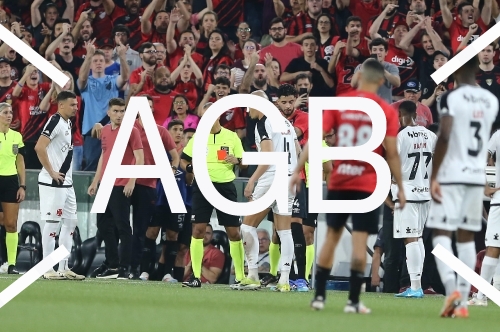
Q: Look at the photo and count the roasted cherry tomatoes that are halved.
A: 0